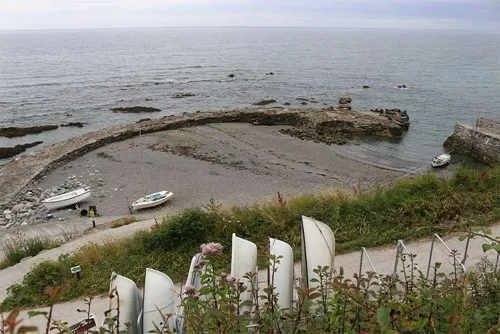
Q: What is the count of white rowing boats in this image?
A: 9